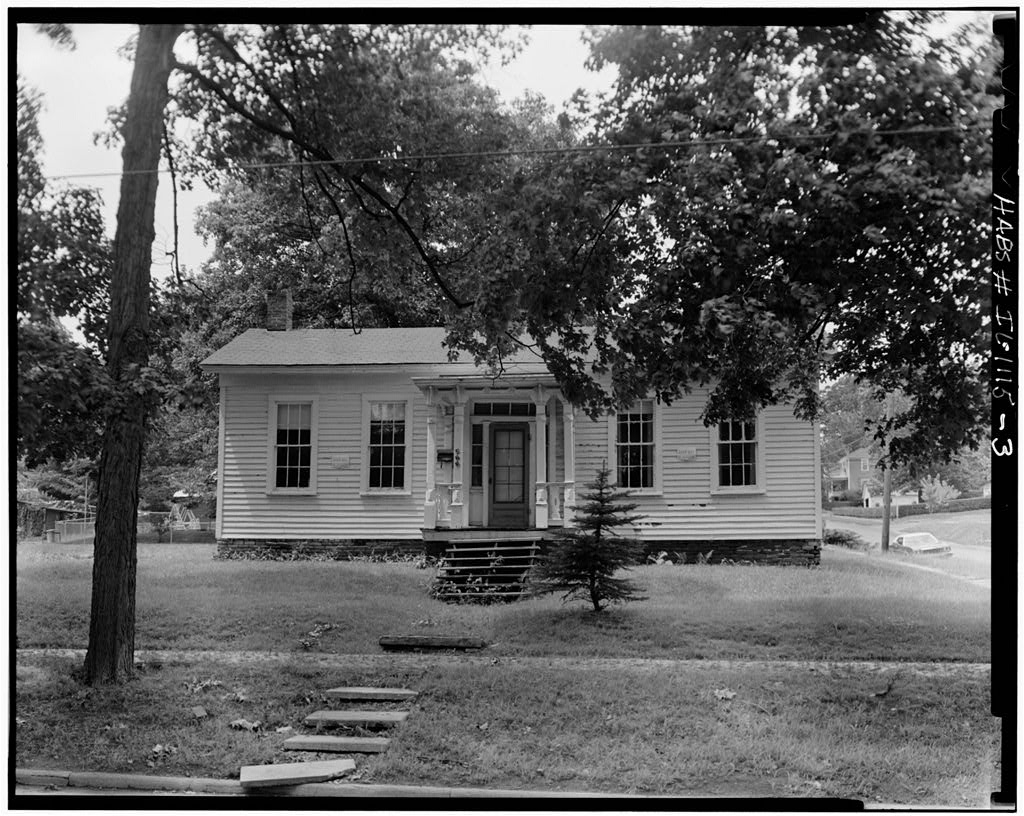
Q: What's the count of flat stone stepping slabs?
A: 4